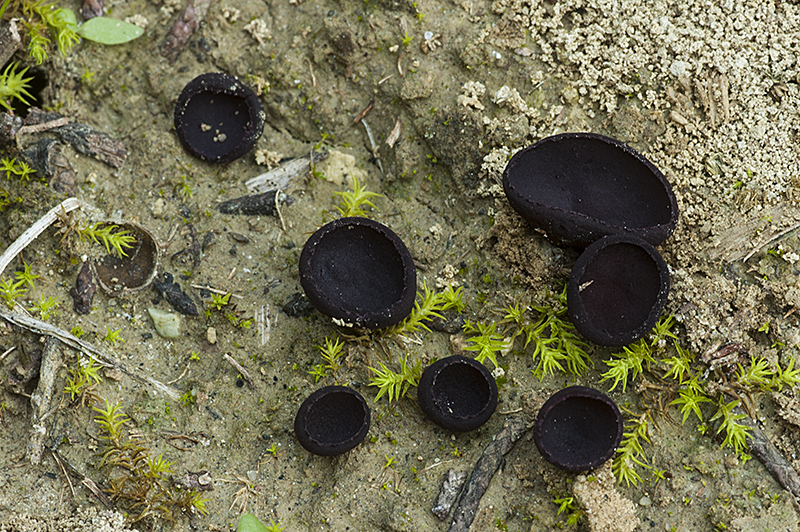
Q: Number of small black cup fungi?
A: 7